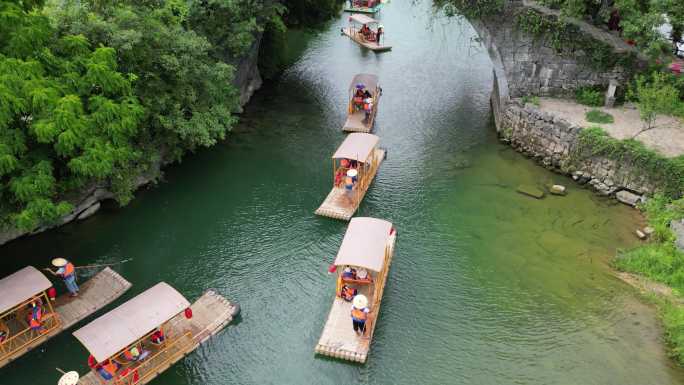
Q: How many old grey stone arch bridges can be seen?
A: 1